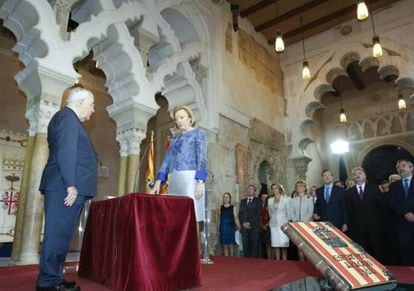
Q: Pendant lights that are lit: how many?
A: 6